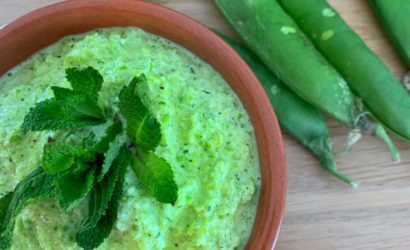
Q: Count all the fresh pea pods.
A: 4